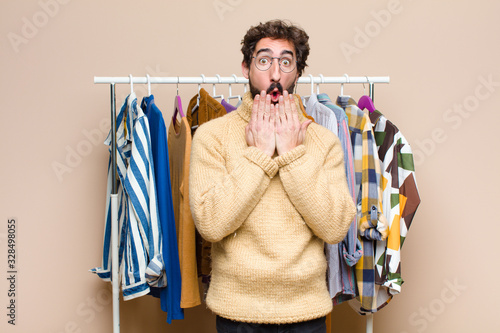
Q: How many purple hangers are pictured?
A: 2